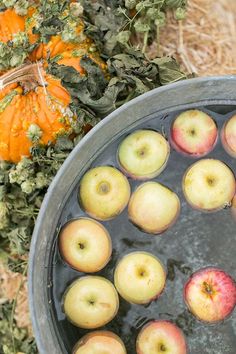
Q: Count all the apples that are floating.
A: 12